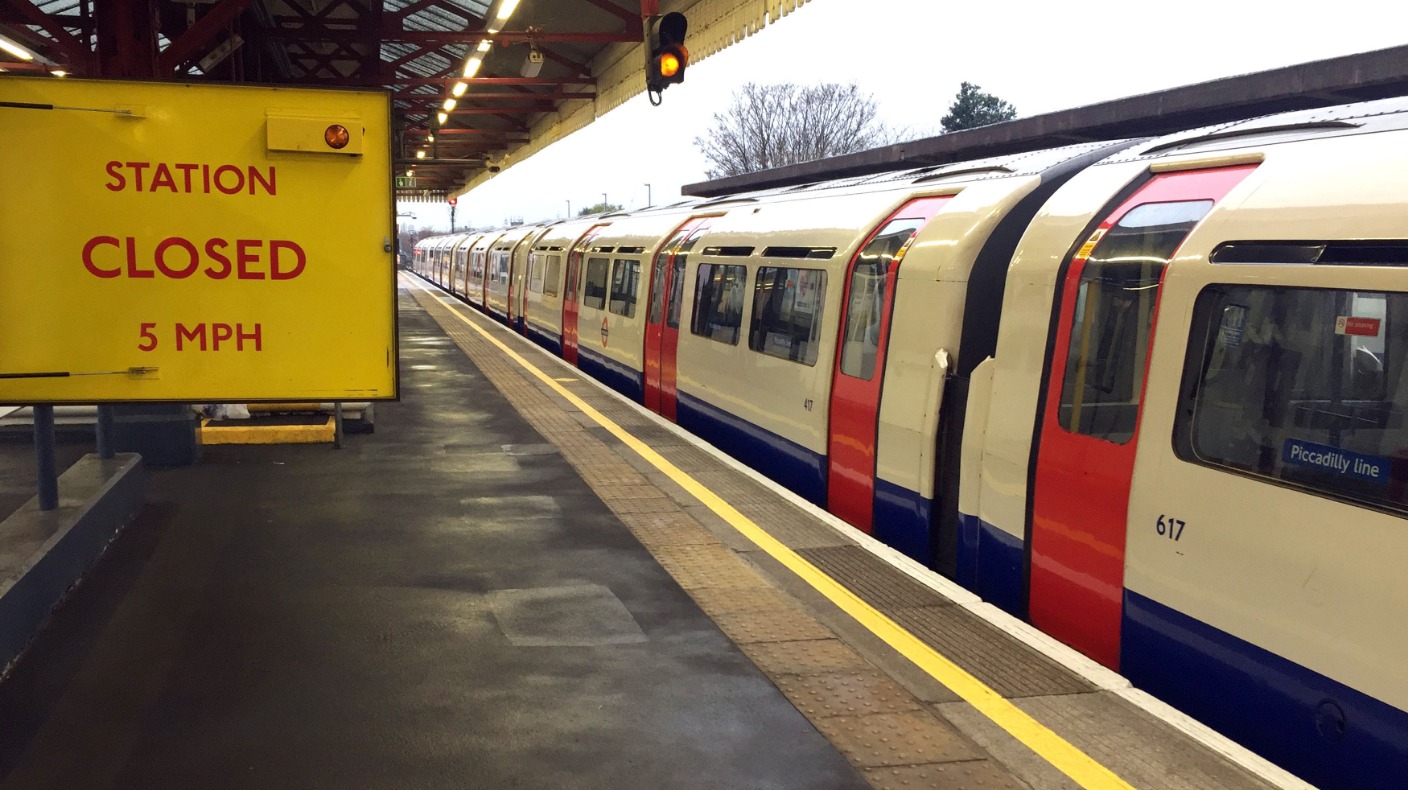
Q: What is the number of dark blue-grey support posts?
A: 2